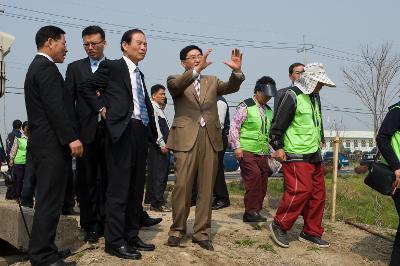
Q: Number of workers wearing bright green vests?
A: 4